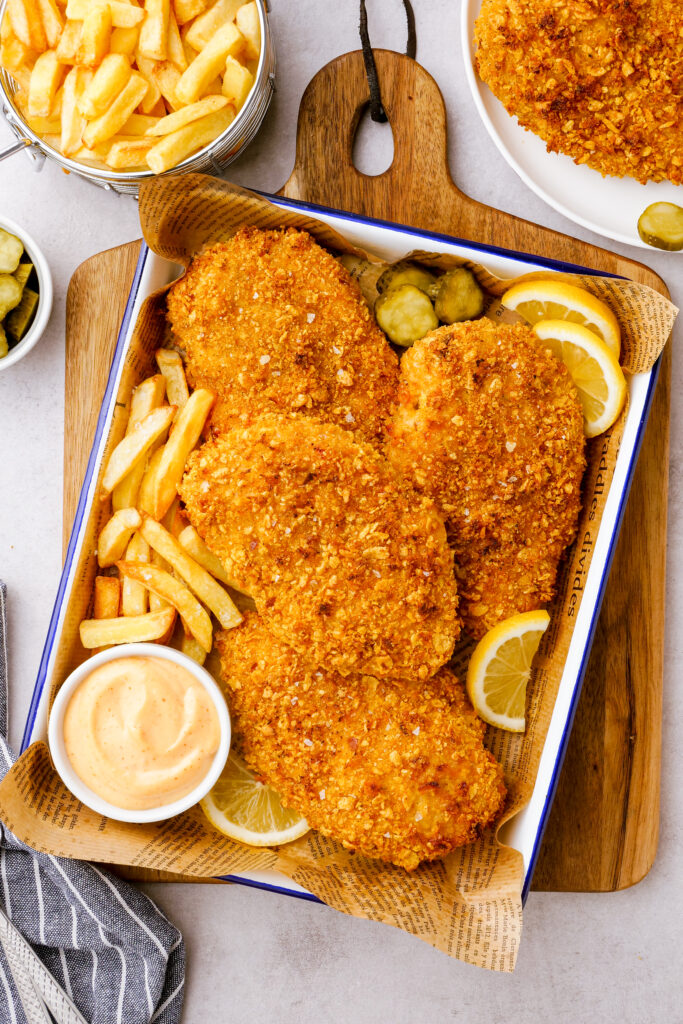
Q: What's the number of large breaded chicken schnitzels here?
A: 5